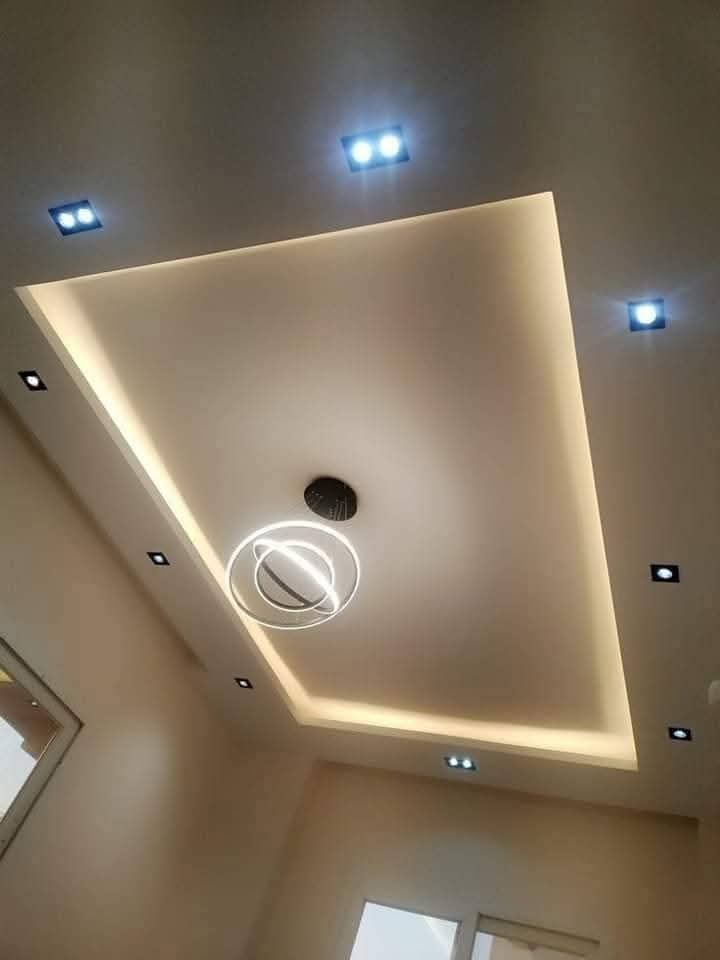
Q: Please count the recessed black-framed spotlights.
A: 9